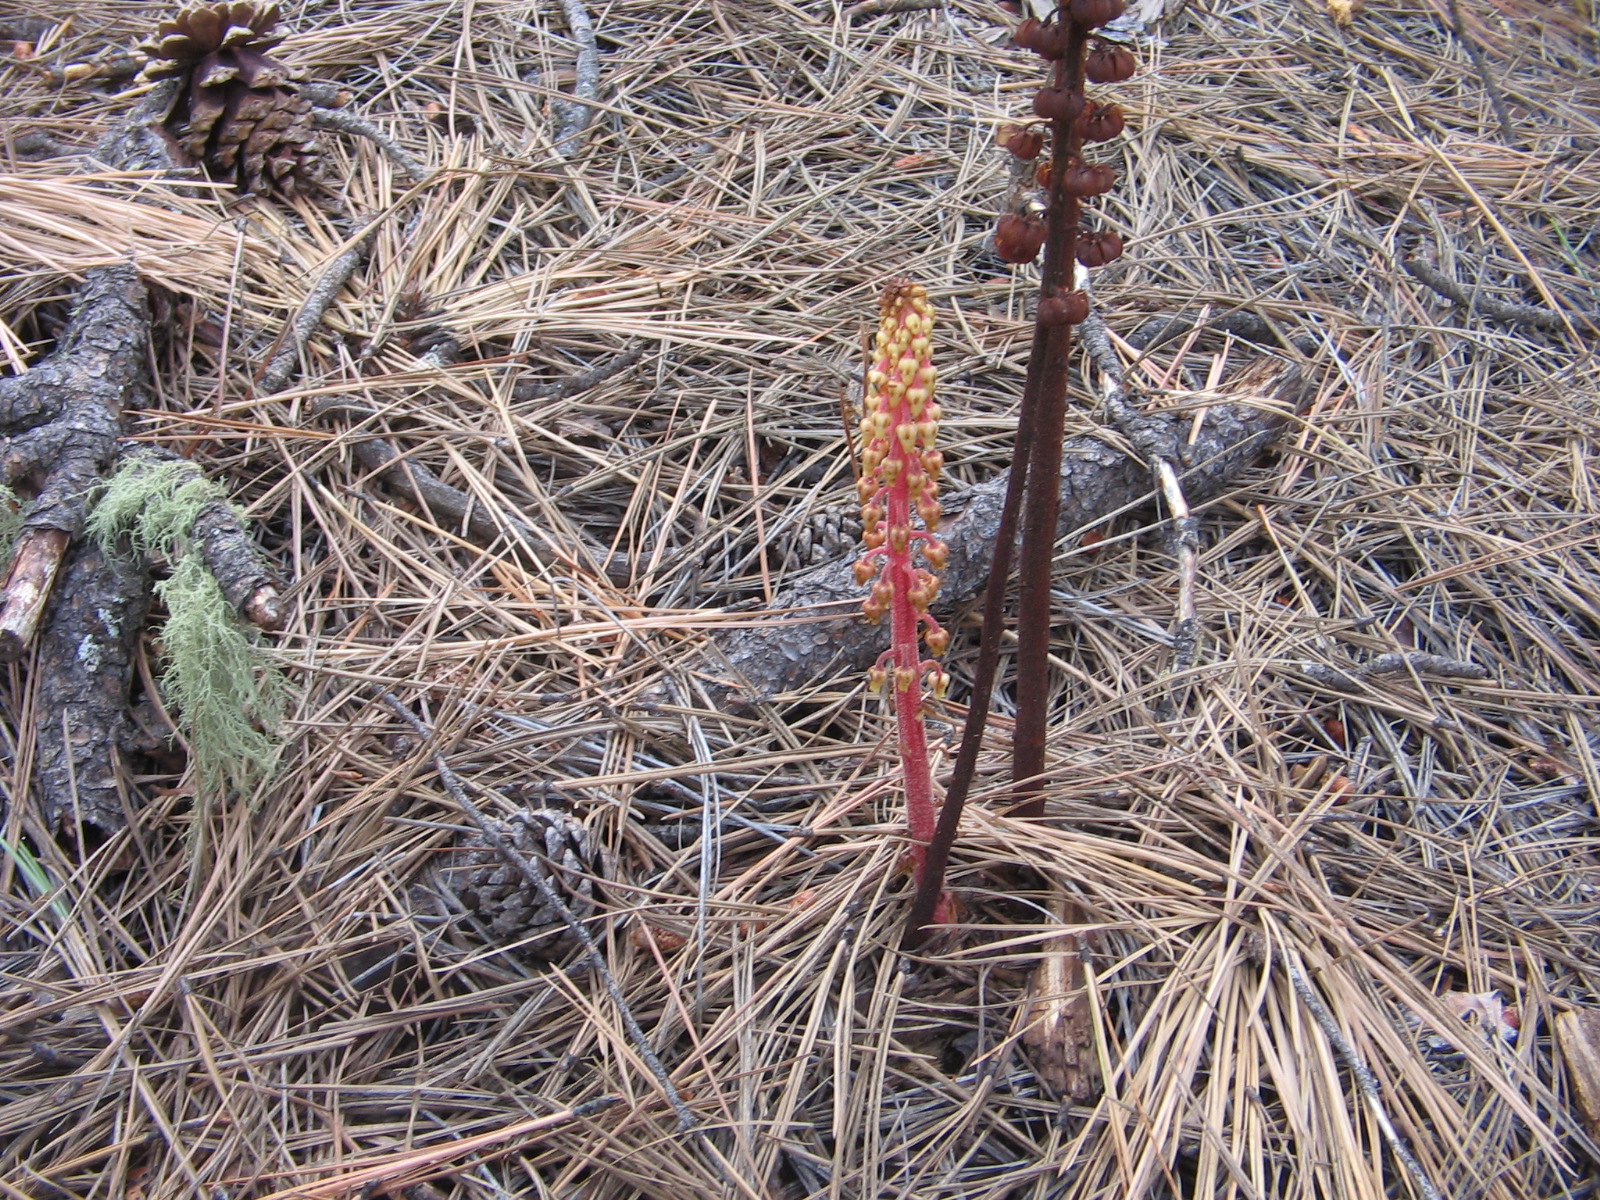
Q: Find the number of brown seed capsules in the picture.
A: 11